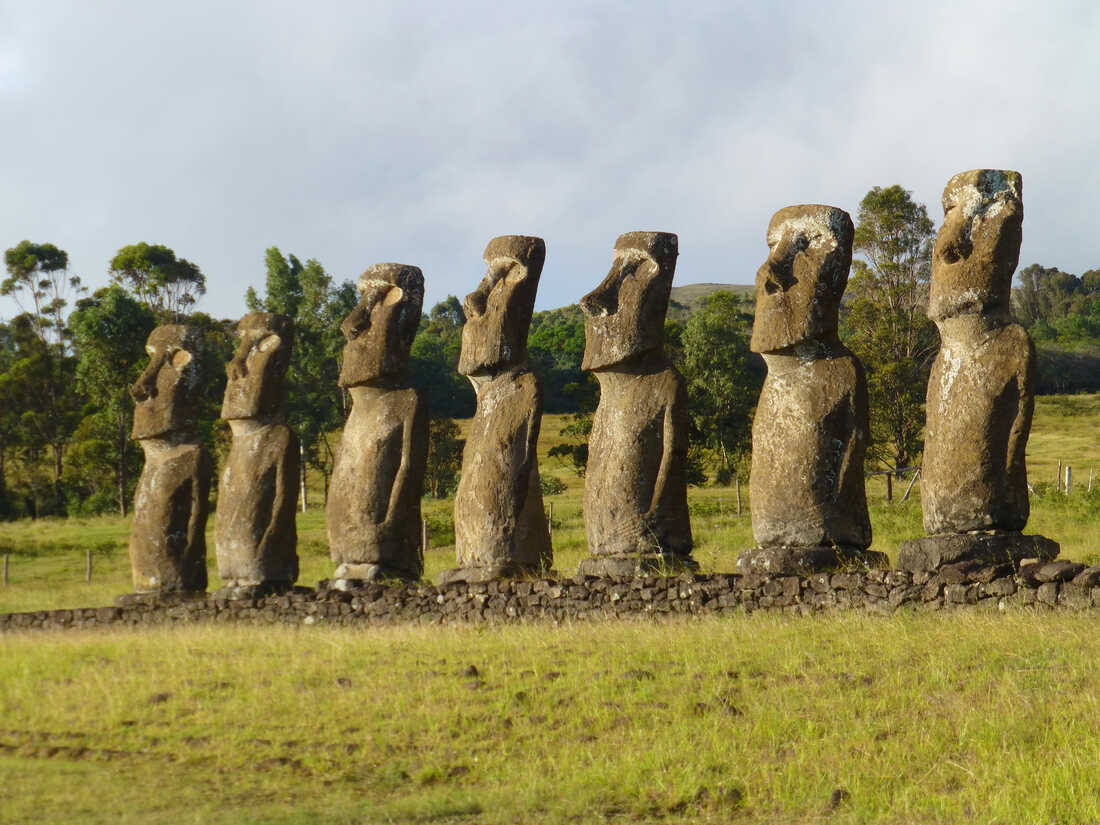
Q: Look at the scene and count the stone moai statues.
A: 7